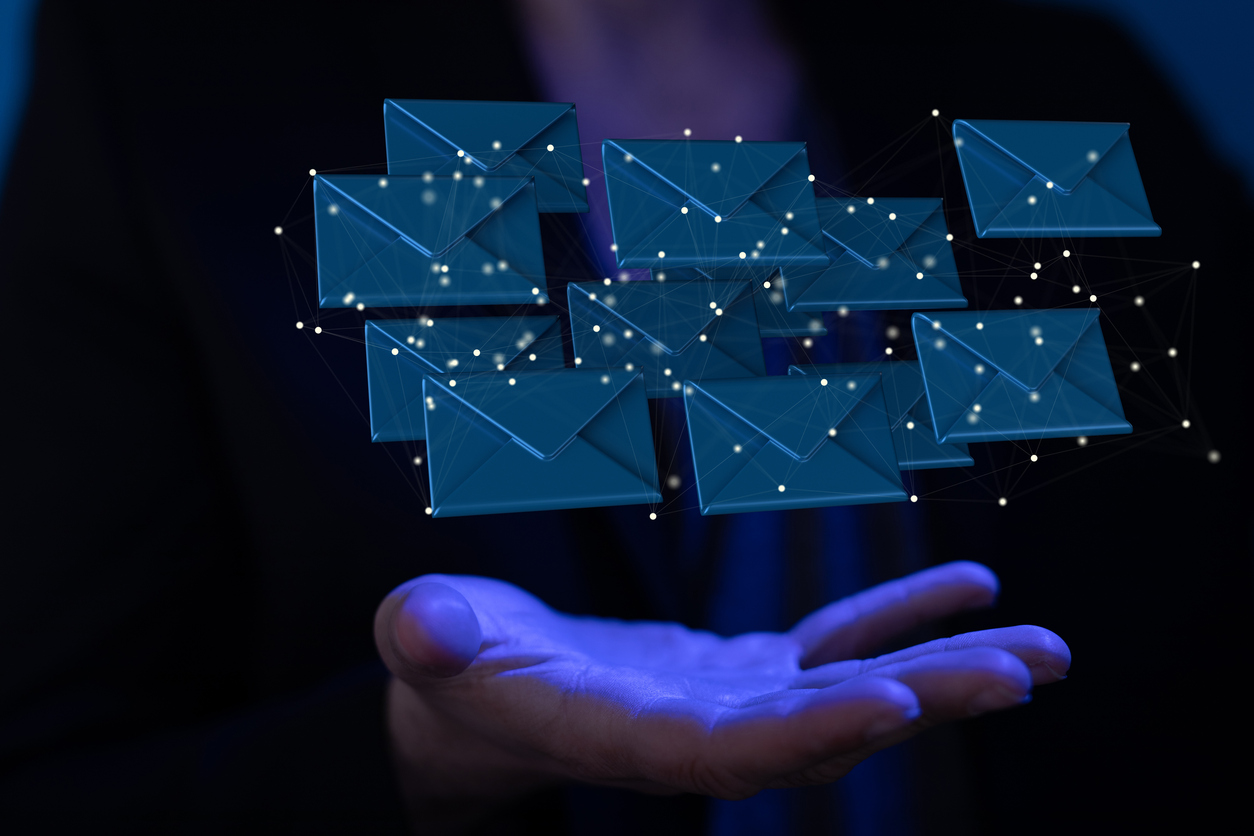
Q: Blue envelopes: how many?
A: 12